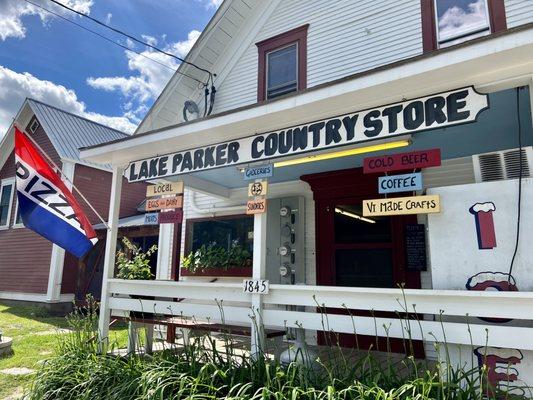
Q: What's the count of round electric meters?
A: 3